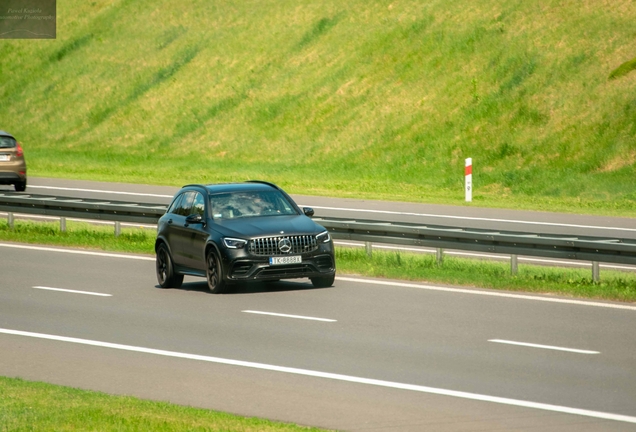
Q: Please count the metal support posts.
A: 7